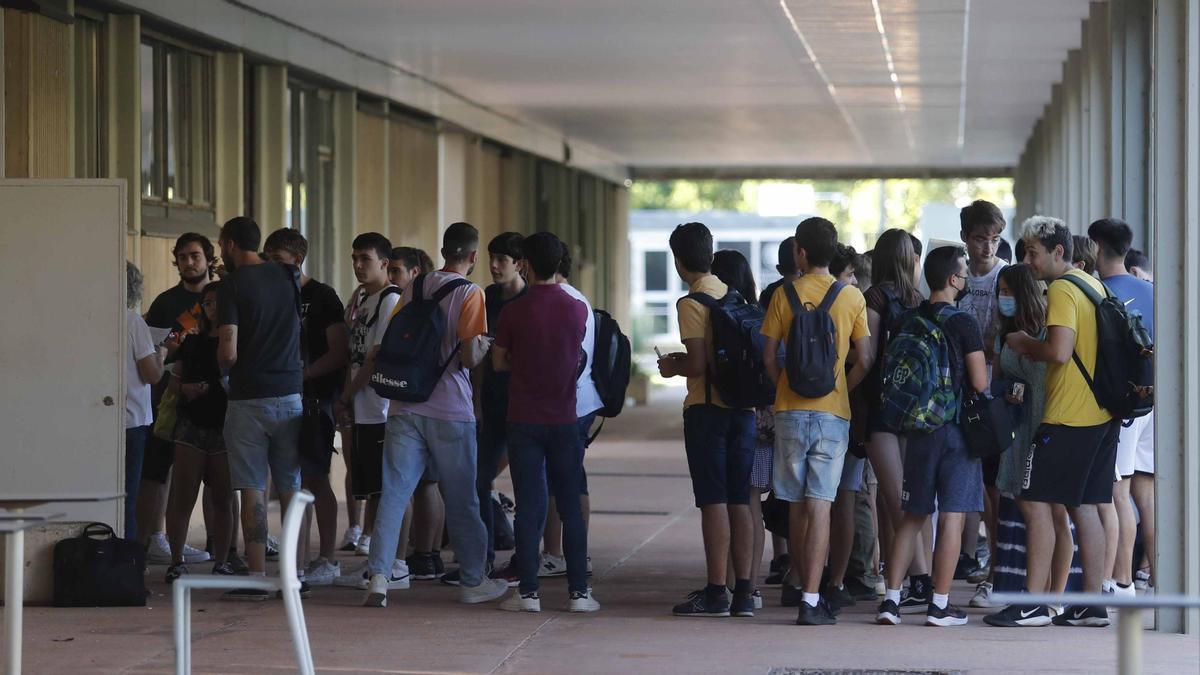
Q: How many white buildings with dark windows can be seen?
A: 1